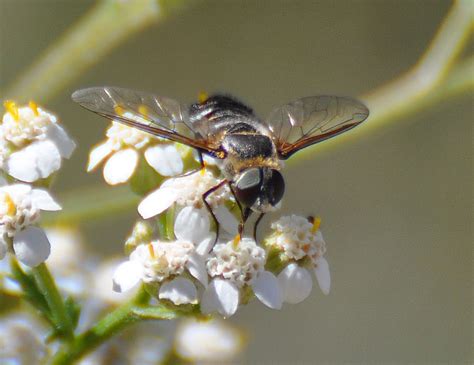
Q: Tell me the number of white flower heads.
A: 7